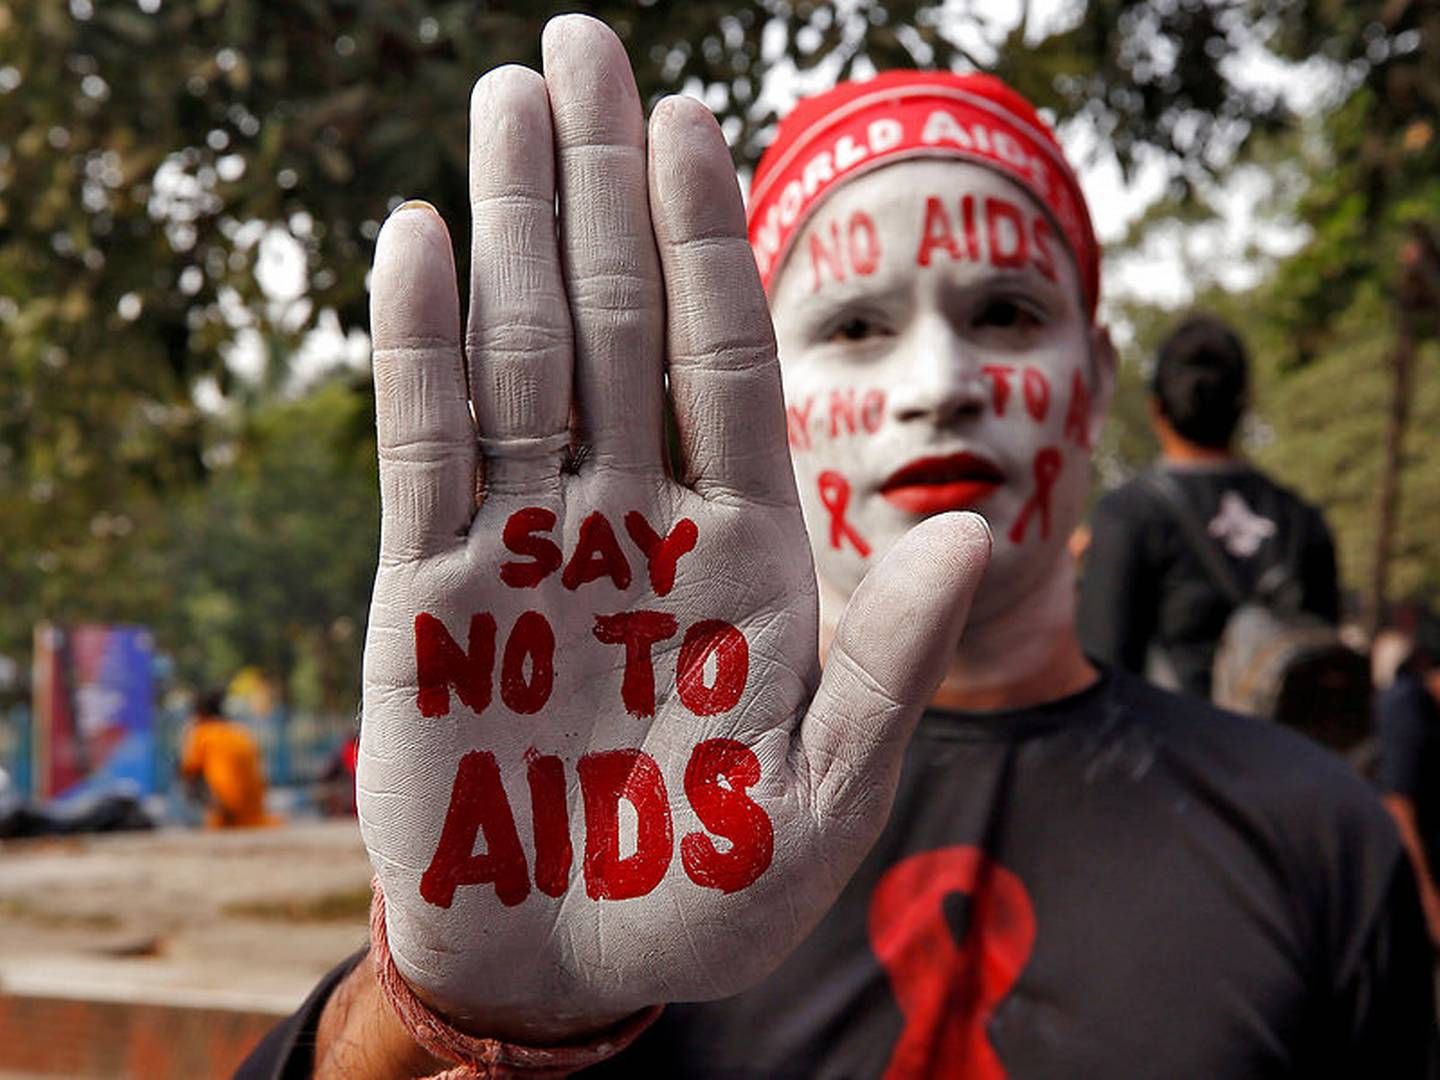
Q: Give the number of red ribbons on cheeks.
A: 2